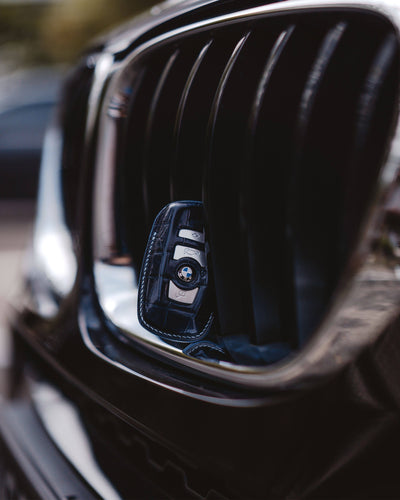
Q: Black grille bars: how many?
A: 7